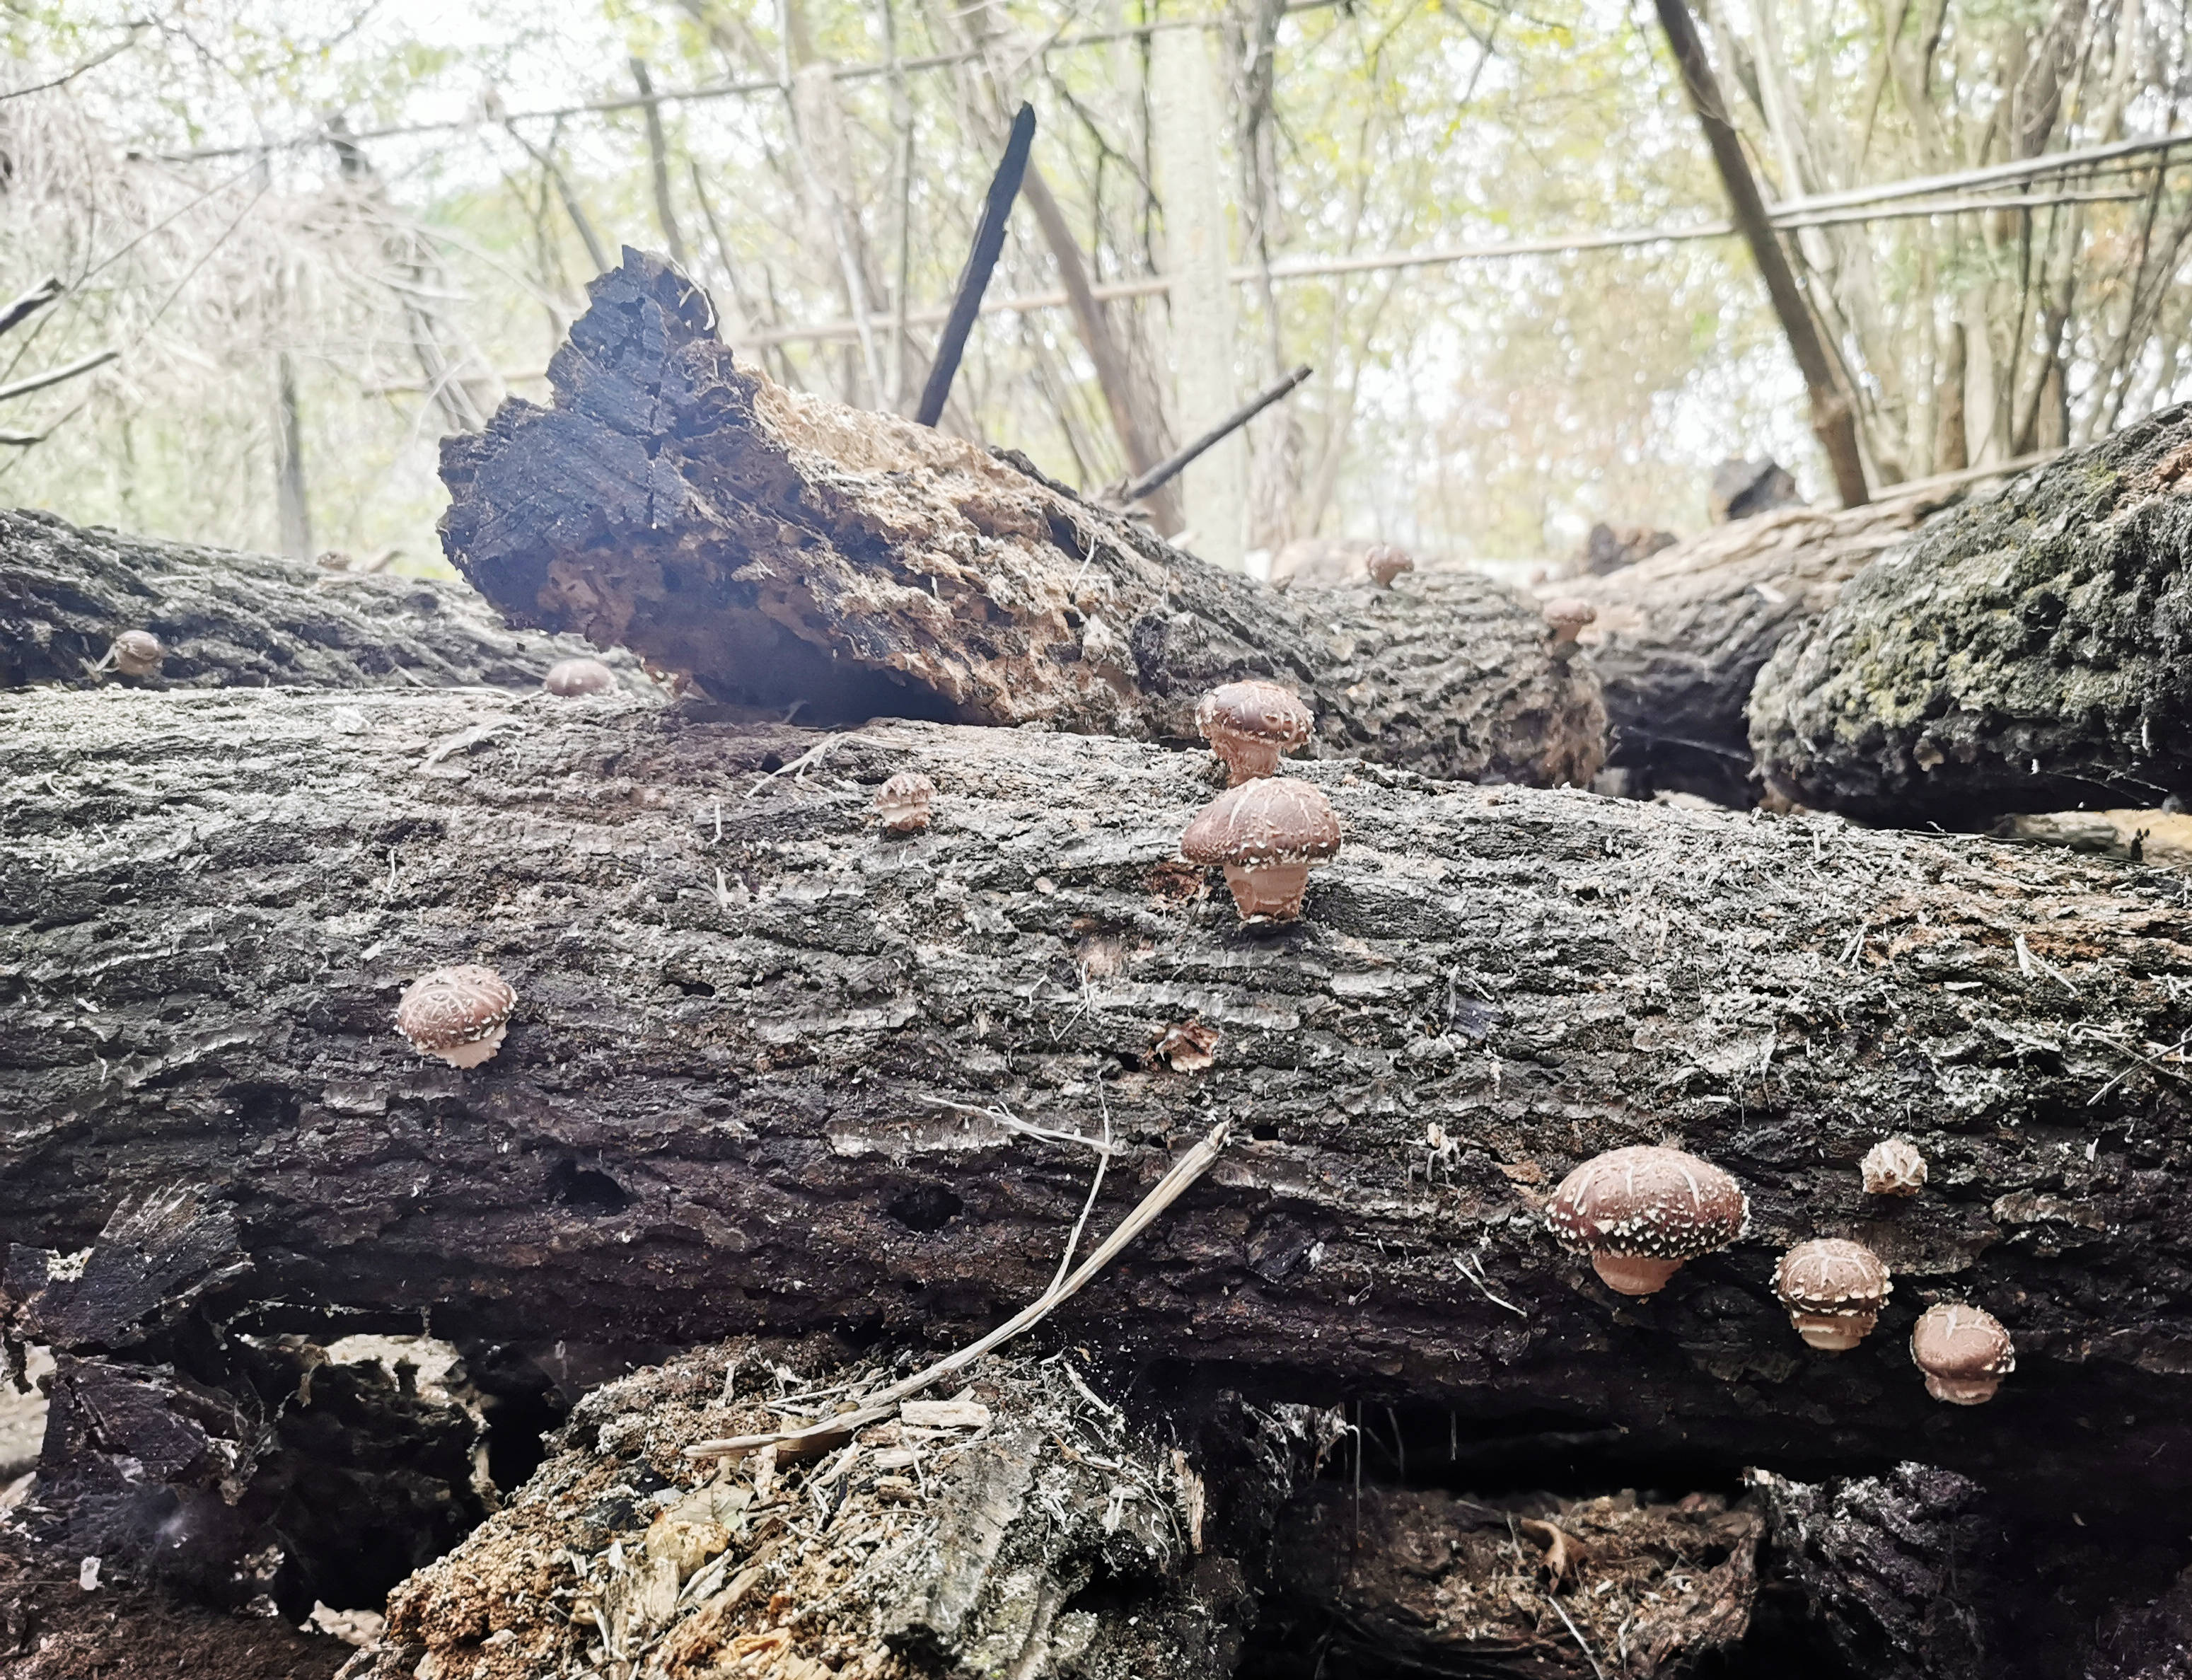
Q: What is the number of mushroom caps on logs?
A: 12